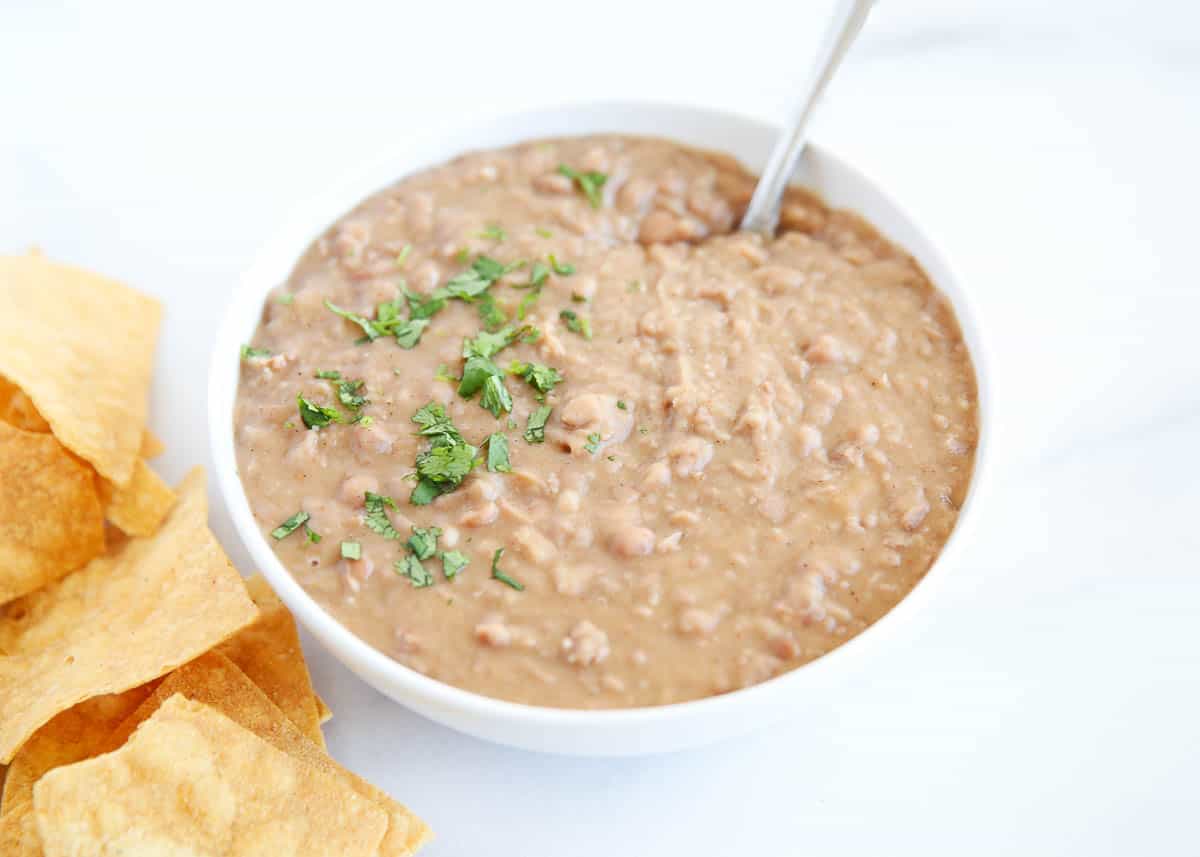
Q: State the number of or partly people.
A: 0